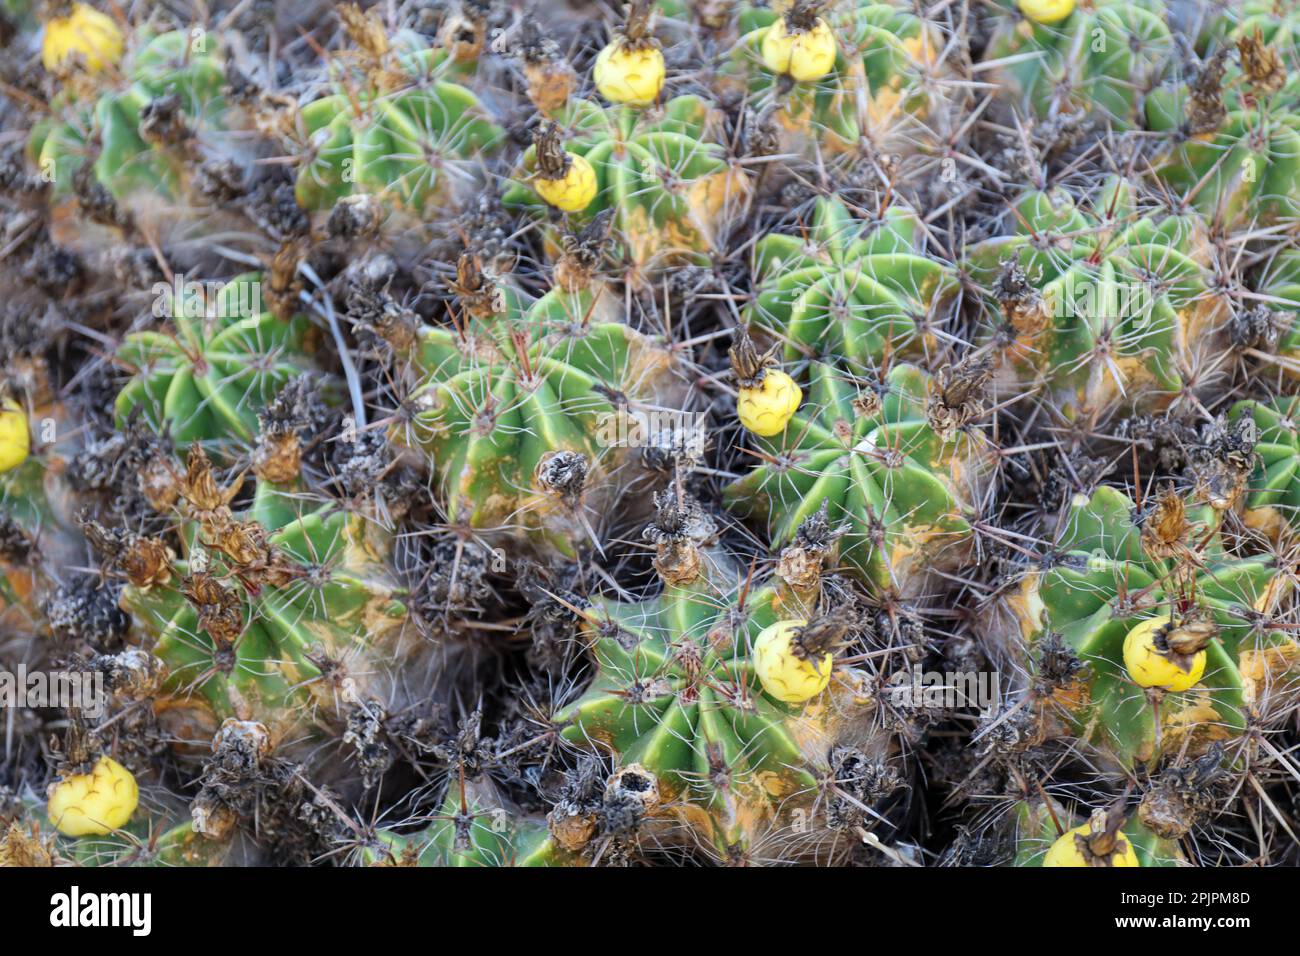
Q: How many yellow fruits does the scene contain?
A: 11